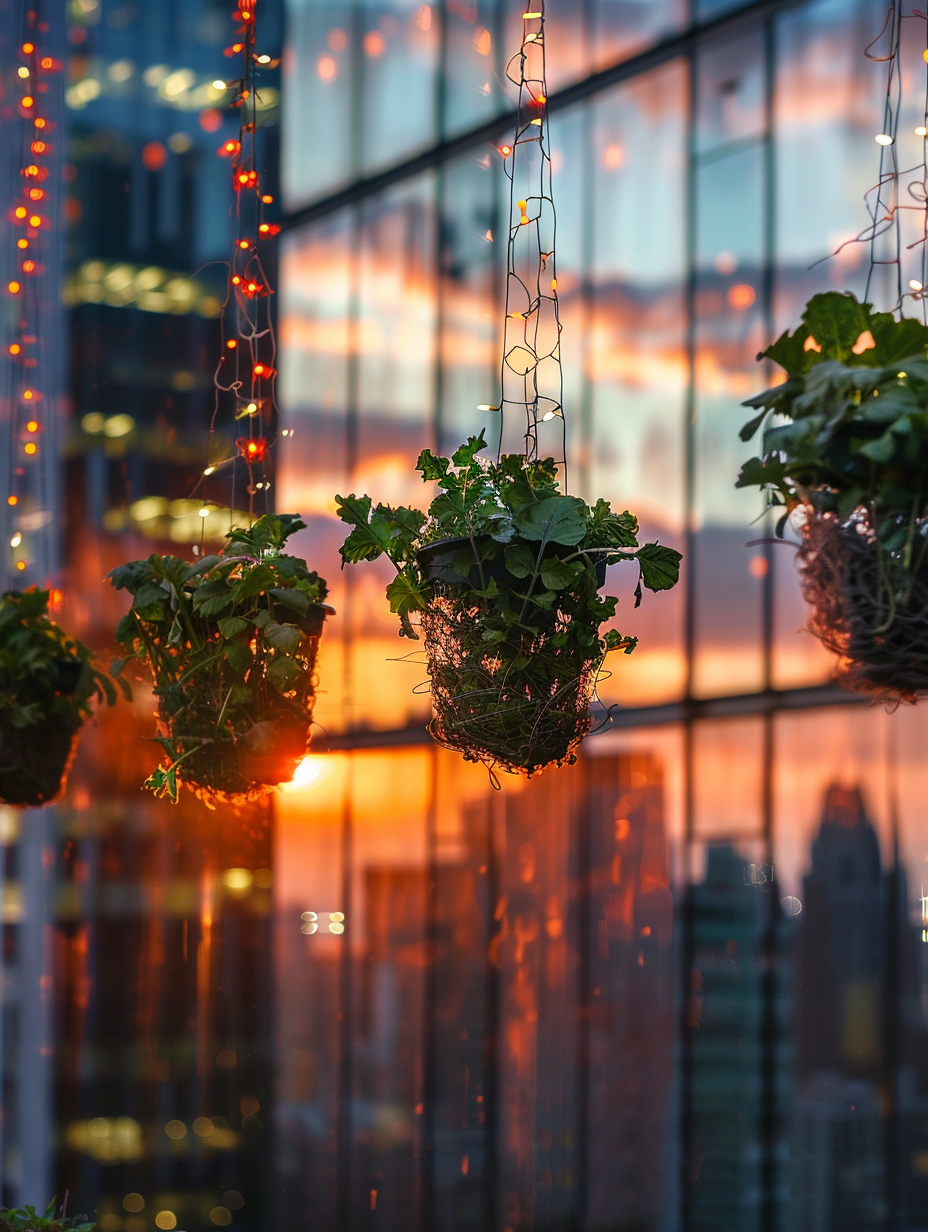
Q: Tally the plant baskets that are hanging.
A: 4